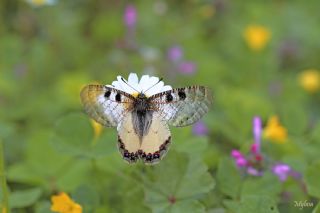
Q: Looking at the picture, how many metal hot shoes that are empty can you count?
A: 0